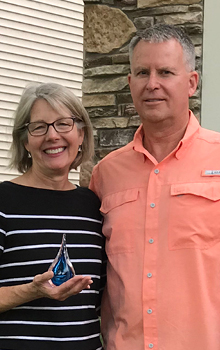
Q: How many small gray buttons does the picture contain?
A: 6